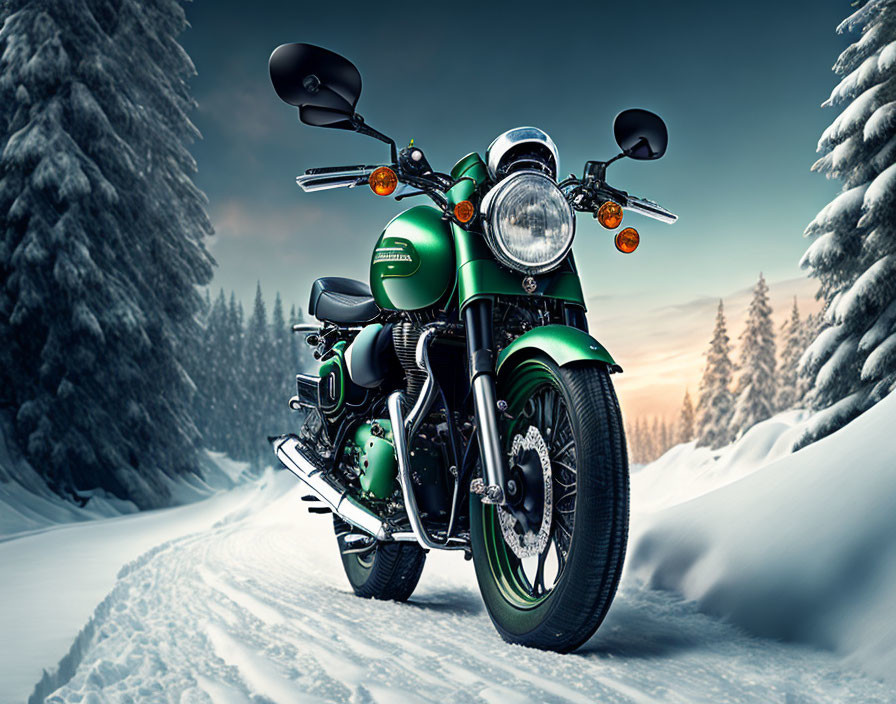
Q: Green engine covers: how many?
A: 1